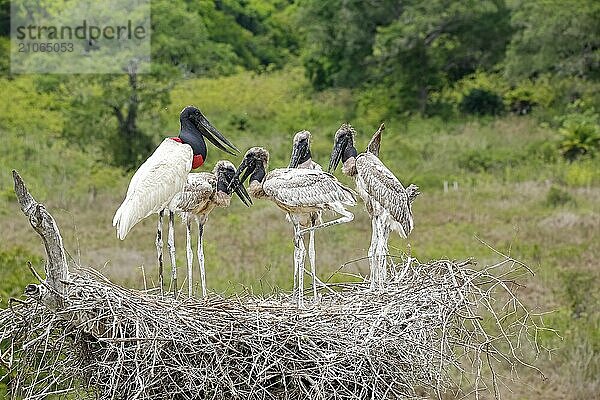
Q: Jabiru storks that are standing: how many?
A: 5